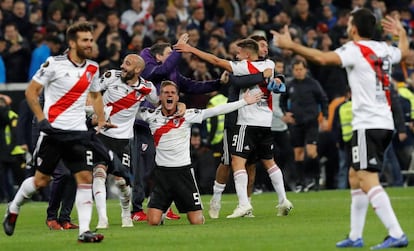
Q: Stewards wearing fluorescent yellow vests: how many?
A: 4